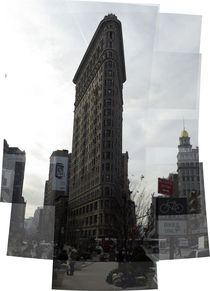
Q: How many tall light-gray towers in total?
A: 1